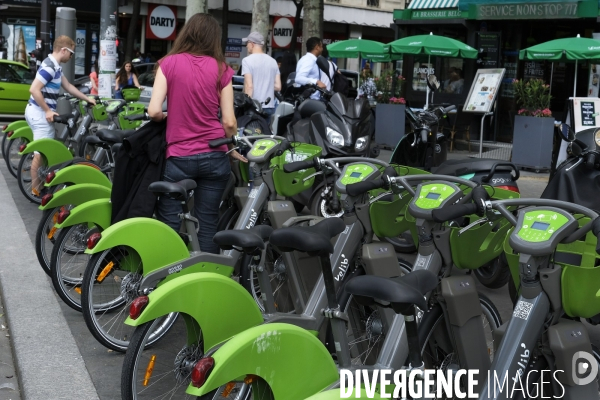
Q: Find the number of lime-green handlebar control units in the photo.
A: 5